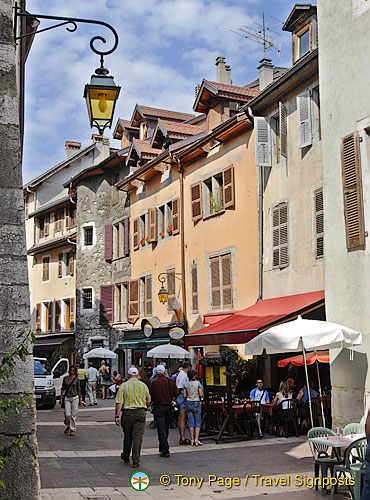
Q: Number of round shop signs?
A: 2